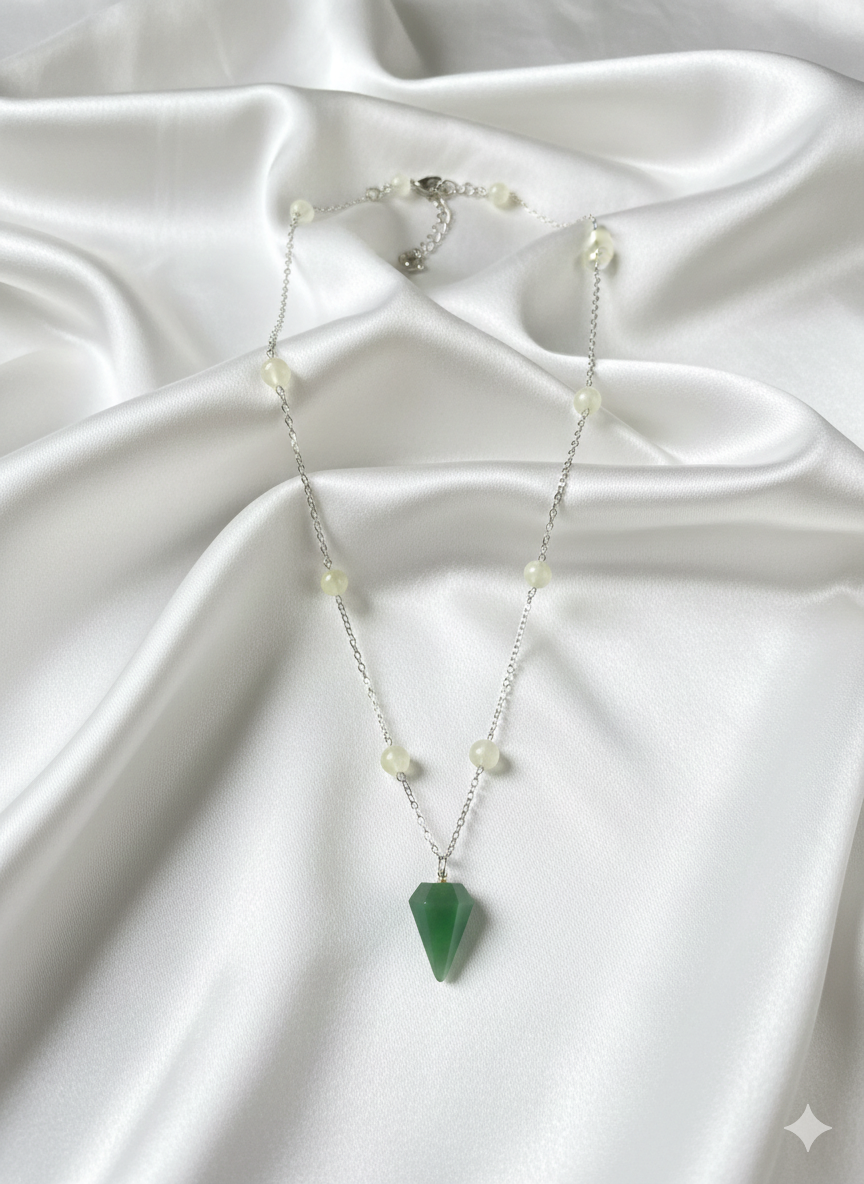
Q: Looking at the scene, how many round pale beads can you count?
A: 10